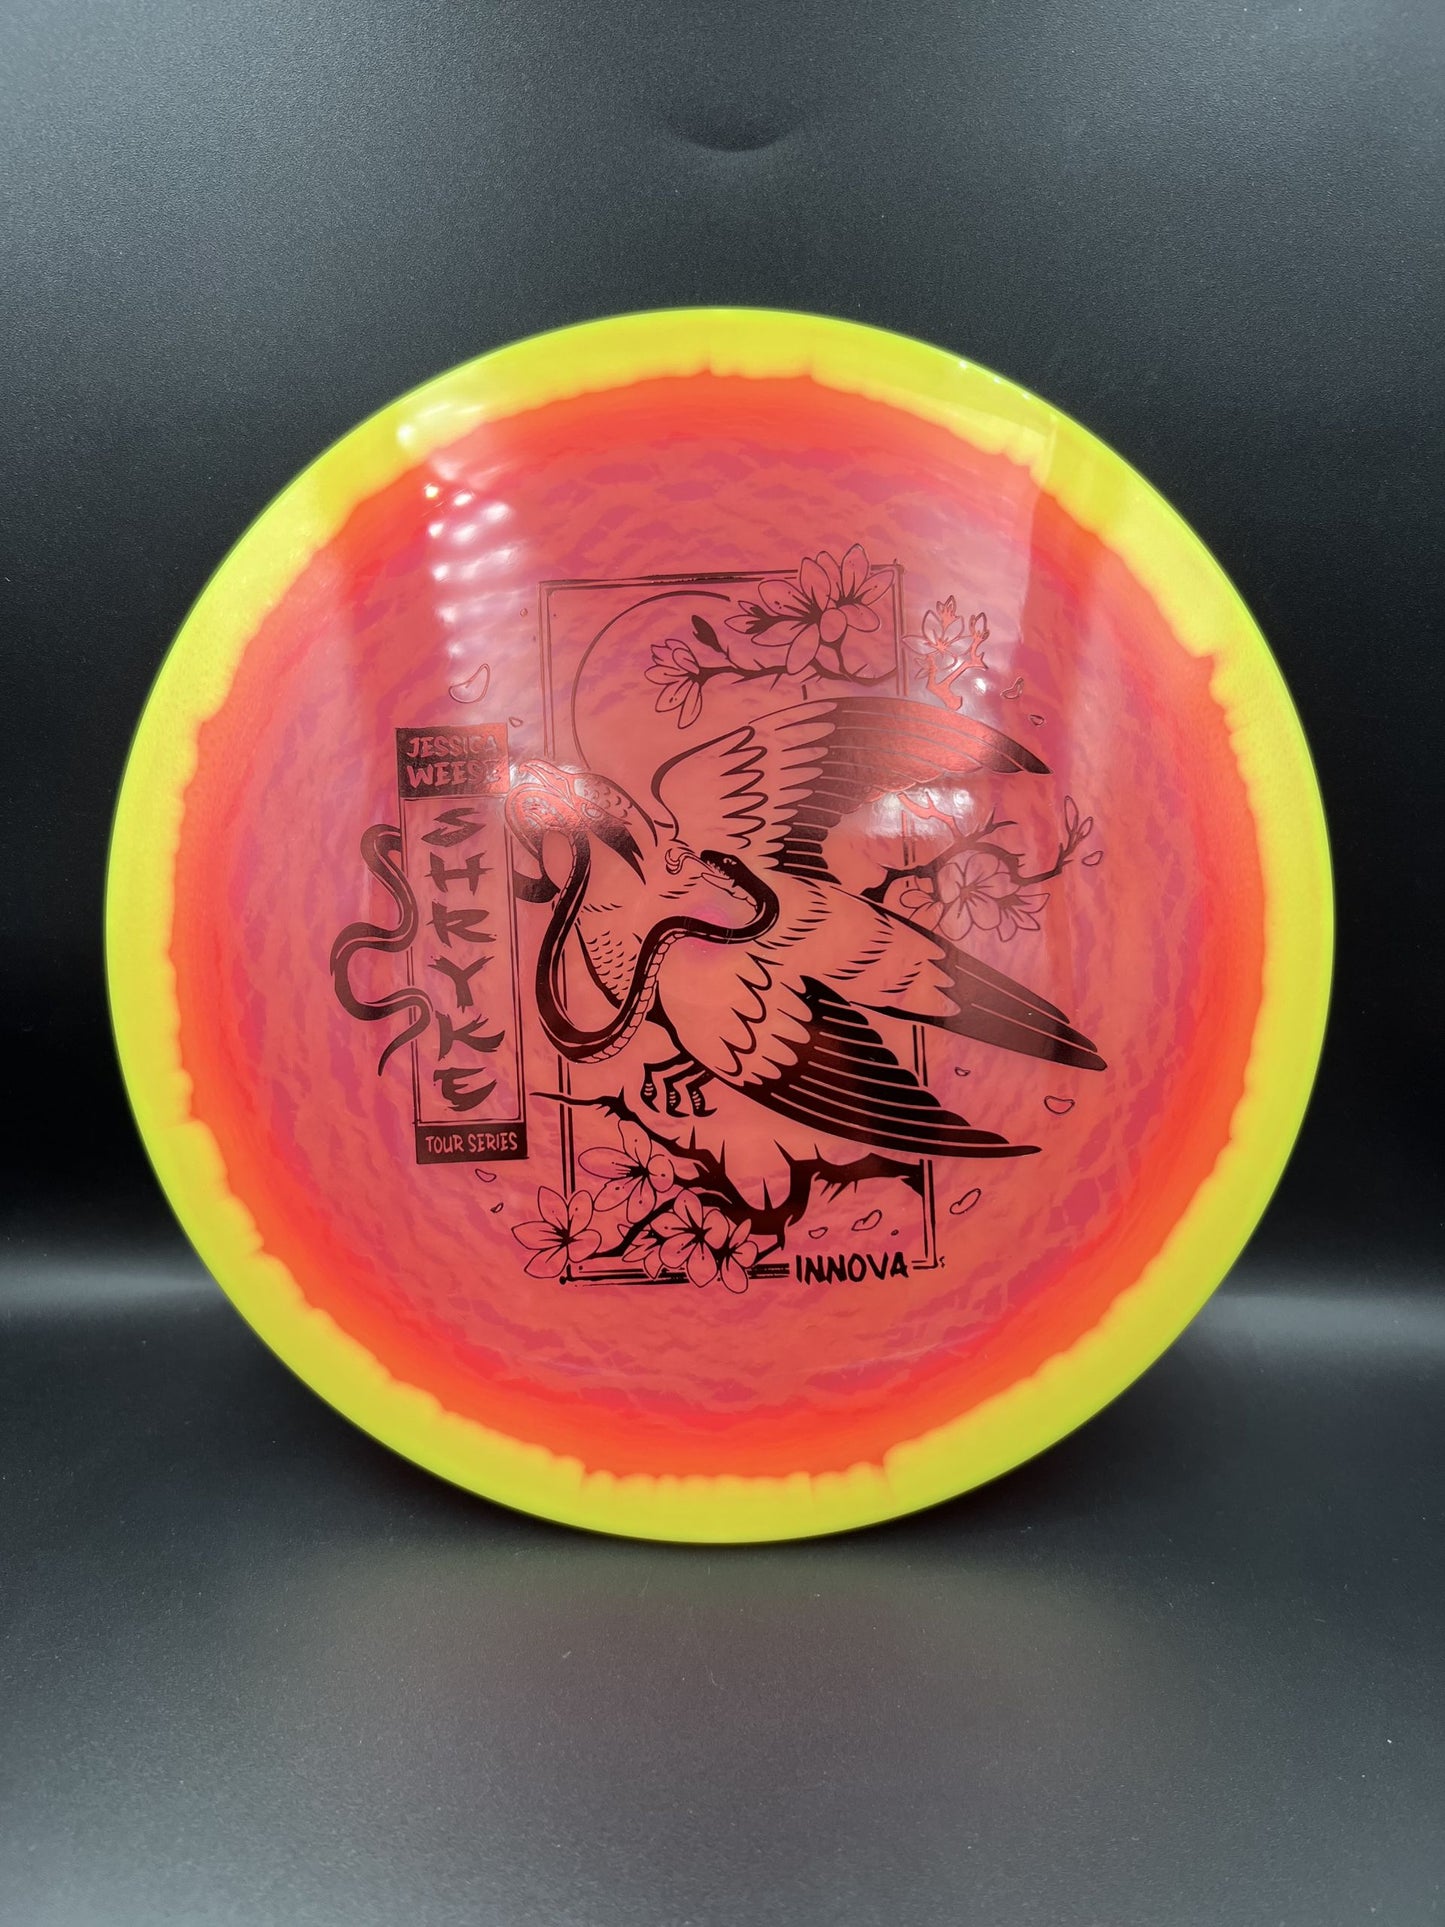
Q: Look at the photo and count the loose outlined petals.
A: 12